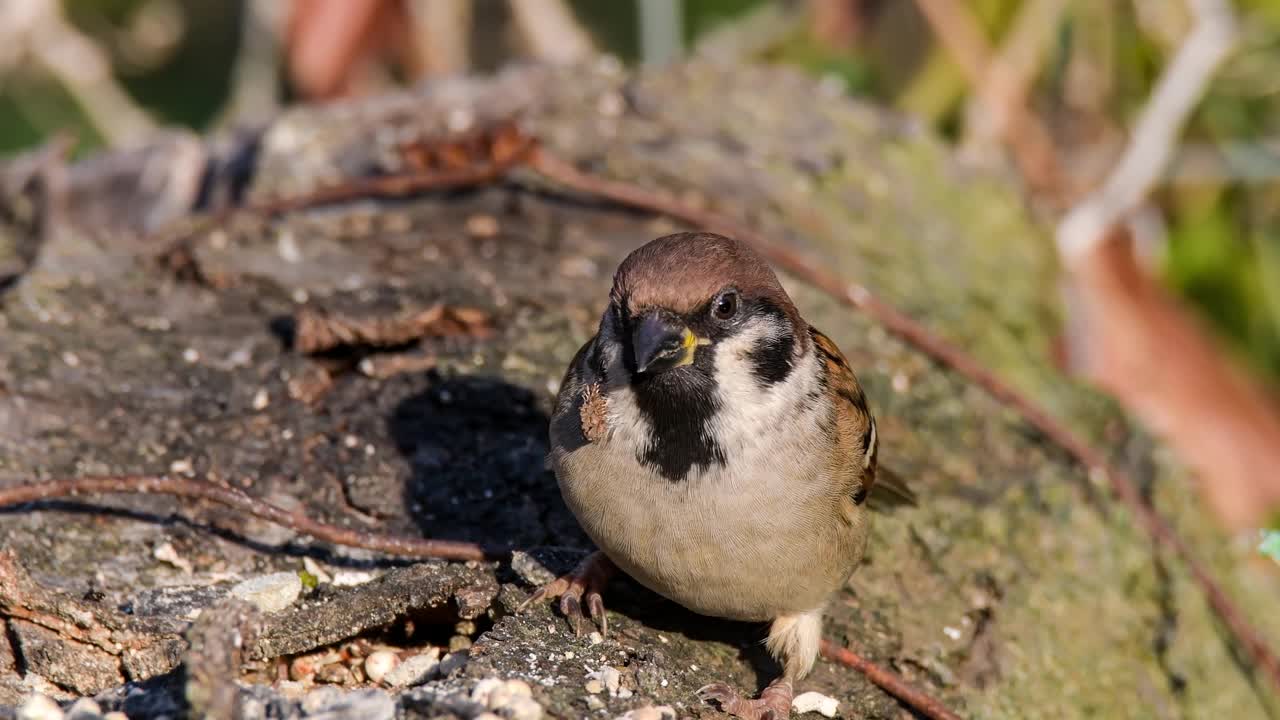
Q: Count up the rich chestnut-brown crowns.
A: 1